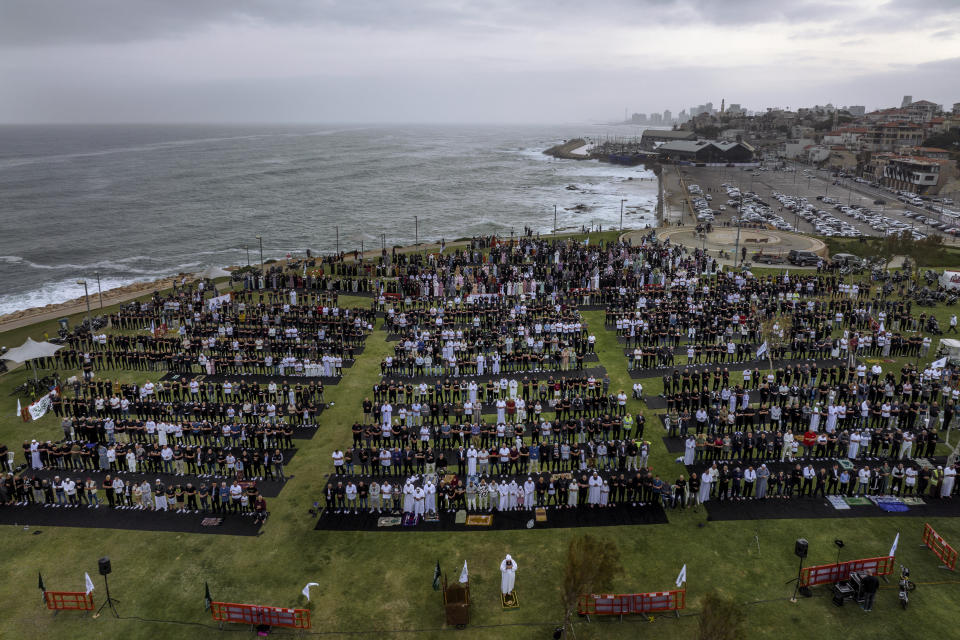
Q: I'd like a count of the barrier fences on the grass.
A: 5